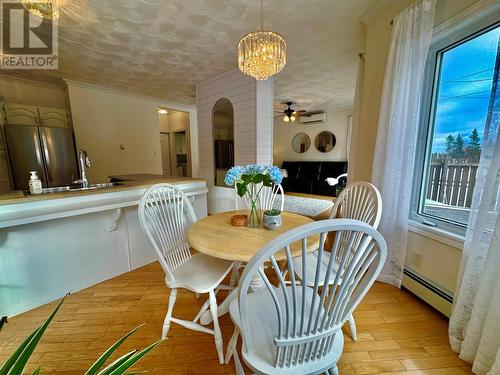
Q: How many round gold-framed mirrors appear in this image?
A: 2